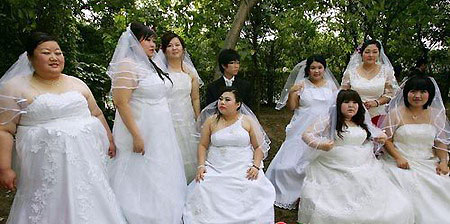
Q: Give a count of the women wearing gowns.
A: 8